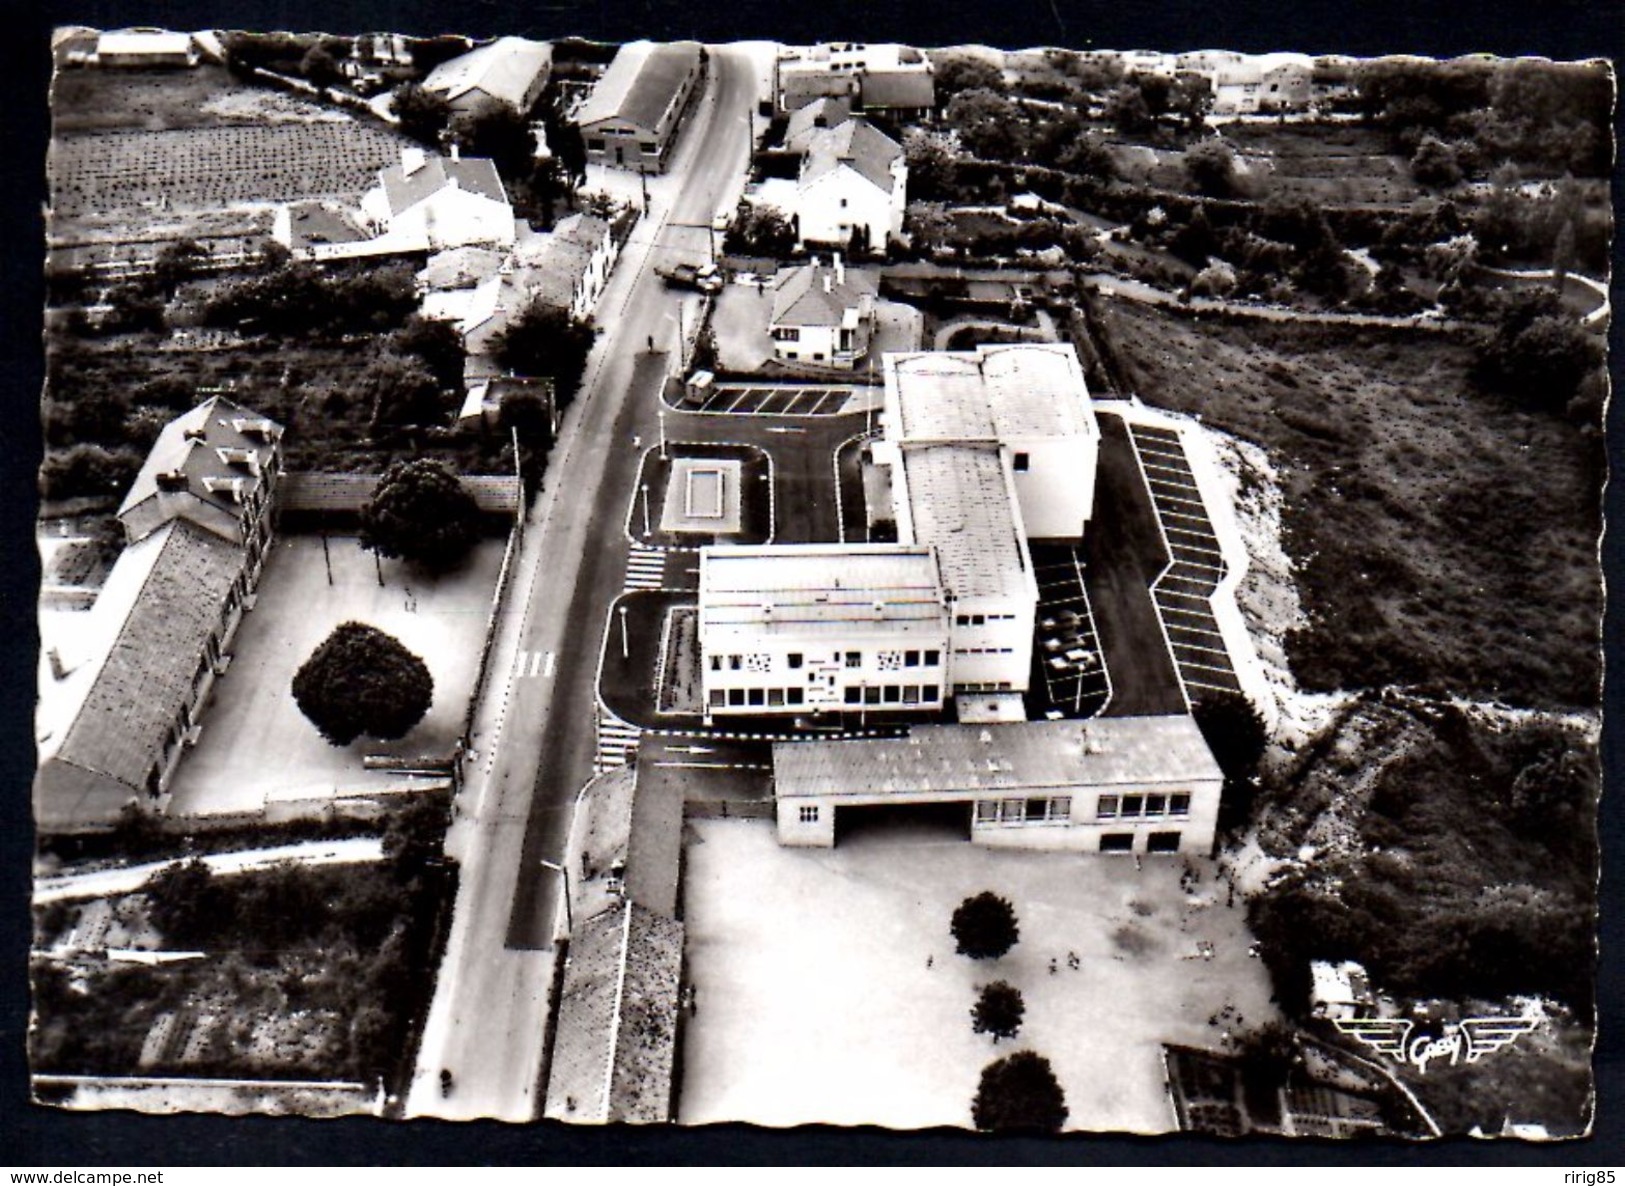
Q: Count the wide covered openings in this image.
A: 1